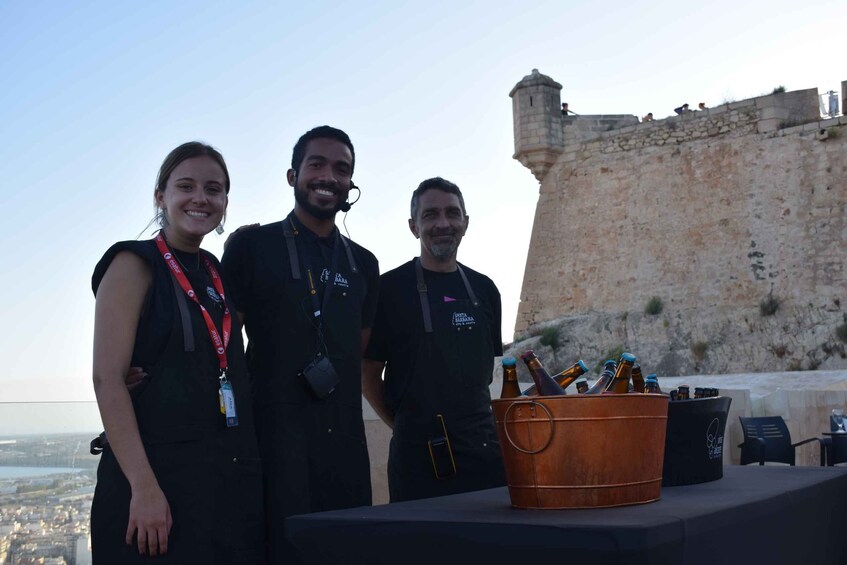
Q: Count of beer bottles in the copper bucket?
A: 10